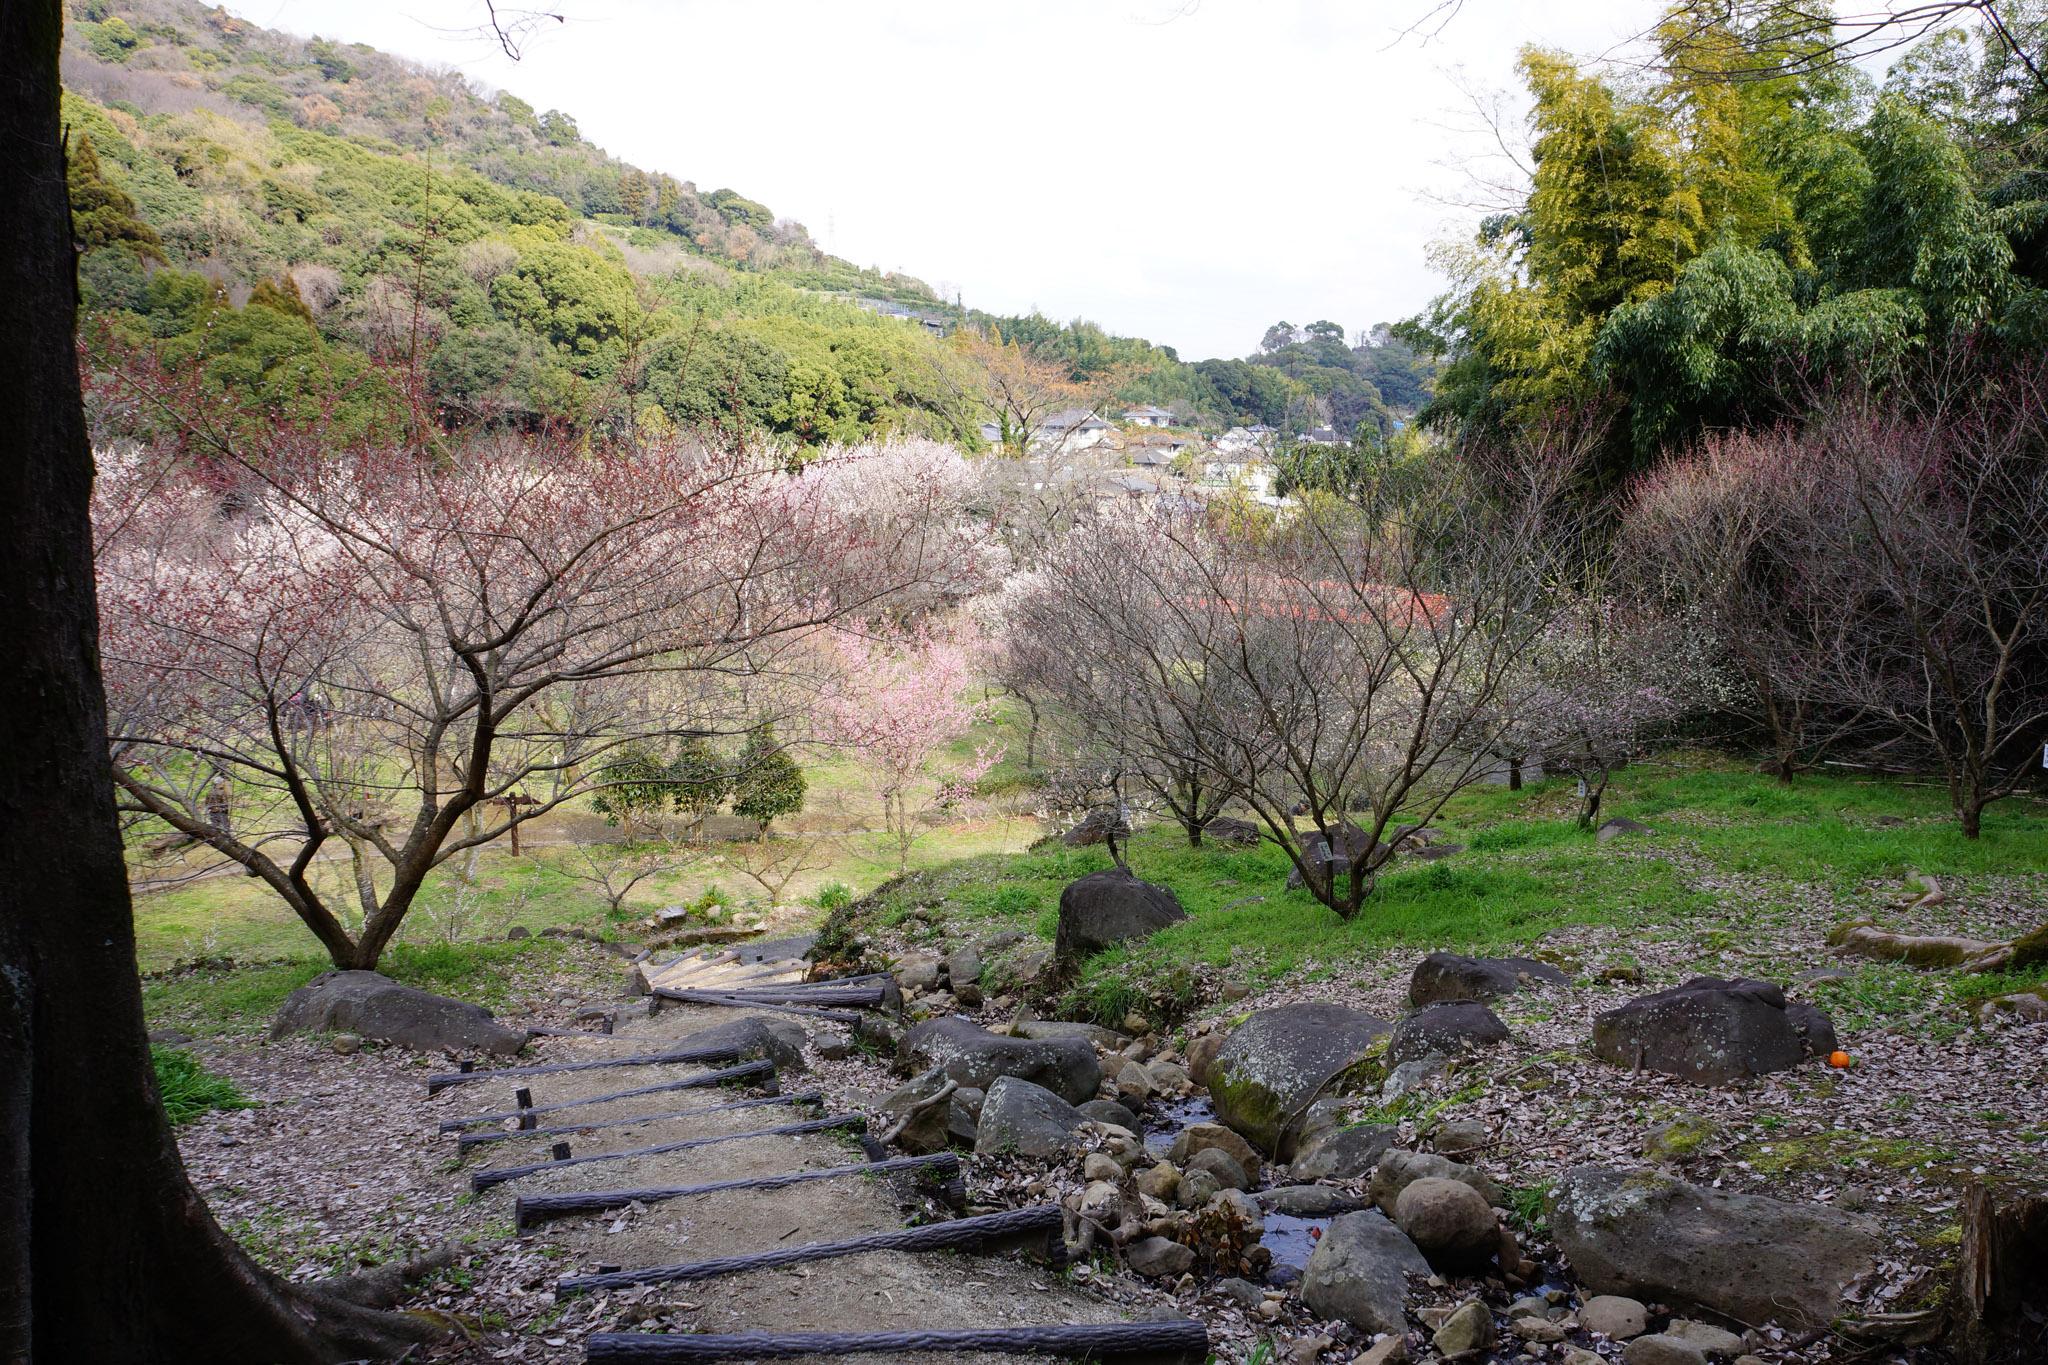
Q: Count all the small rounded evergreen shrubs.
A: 3